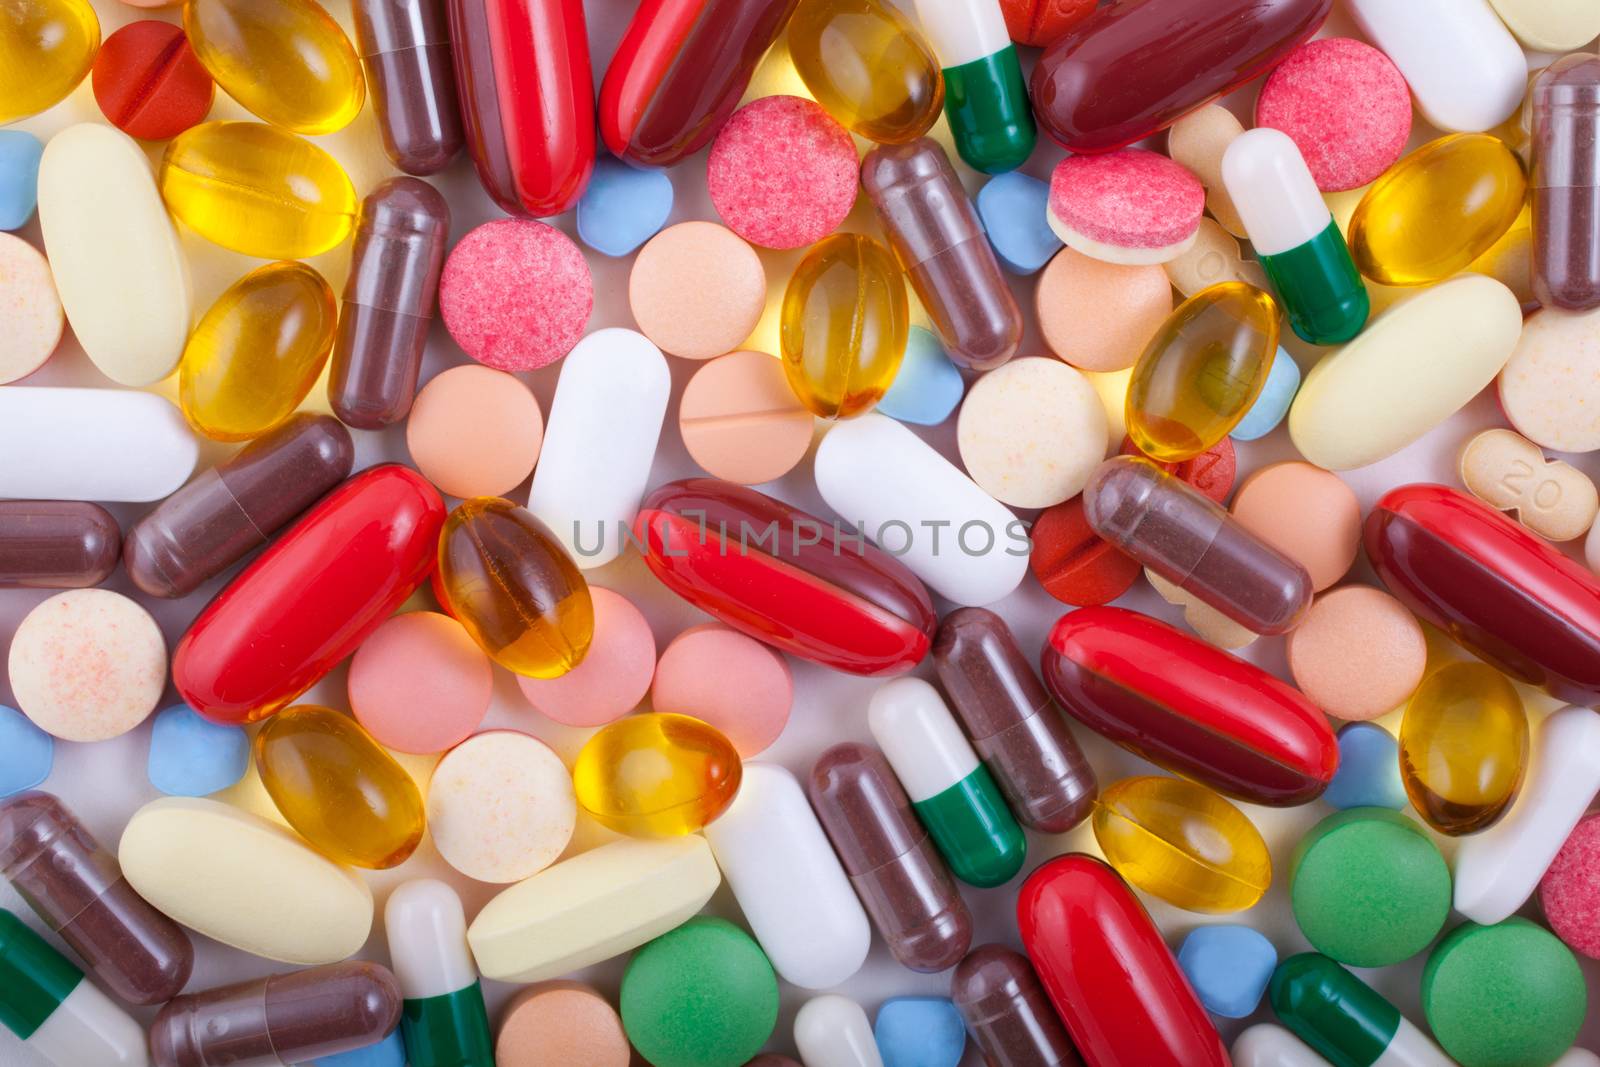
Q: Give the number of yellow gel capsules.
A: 13